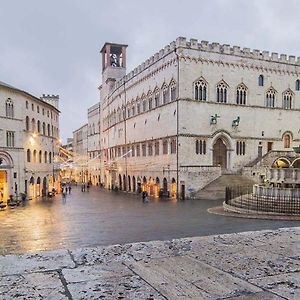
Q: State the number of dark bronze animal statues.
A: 2